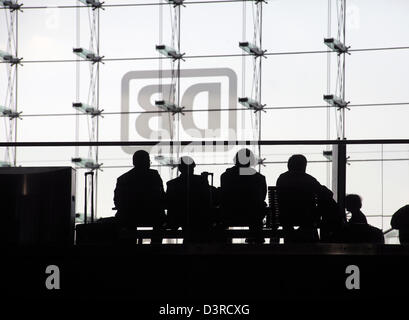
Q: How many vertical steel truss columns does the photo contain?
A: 5